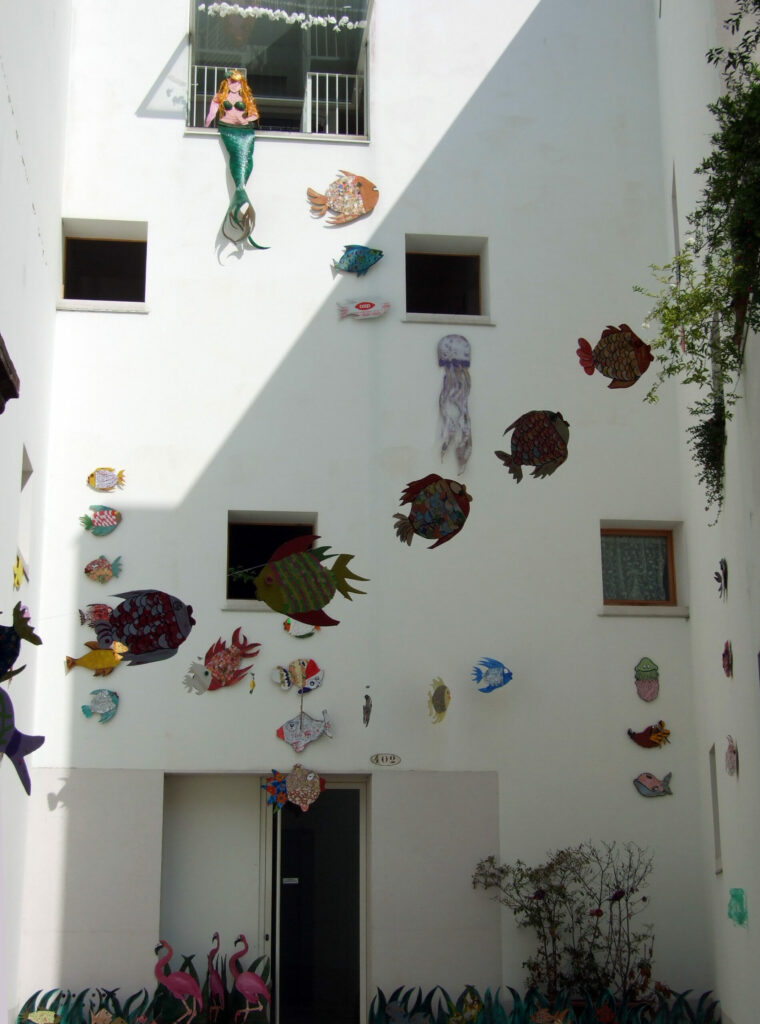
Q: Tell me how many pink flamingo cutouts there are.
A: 3